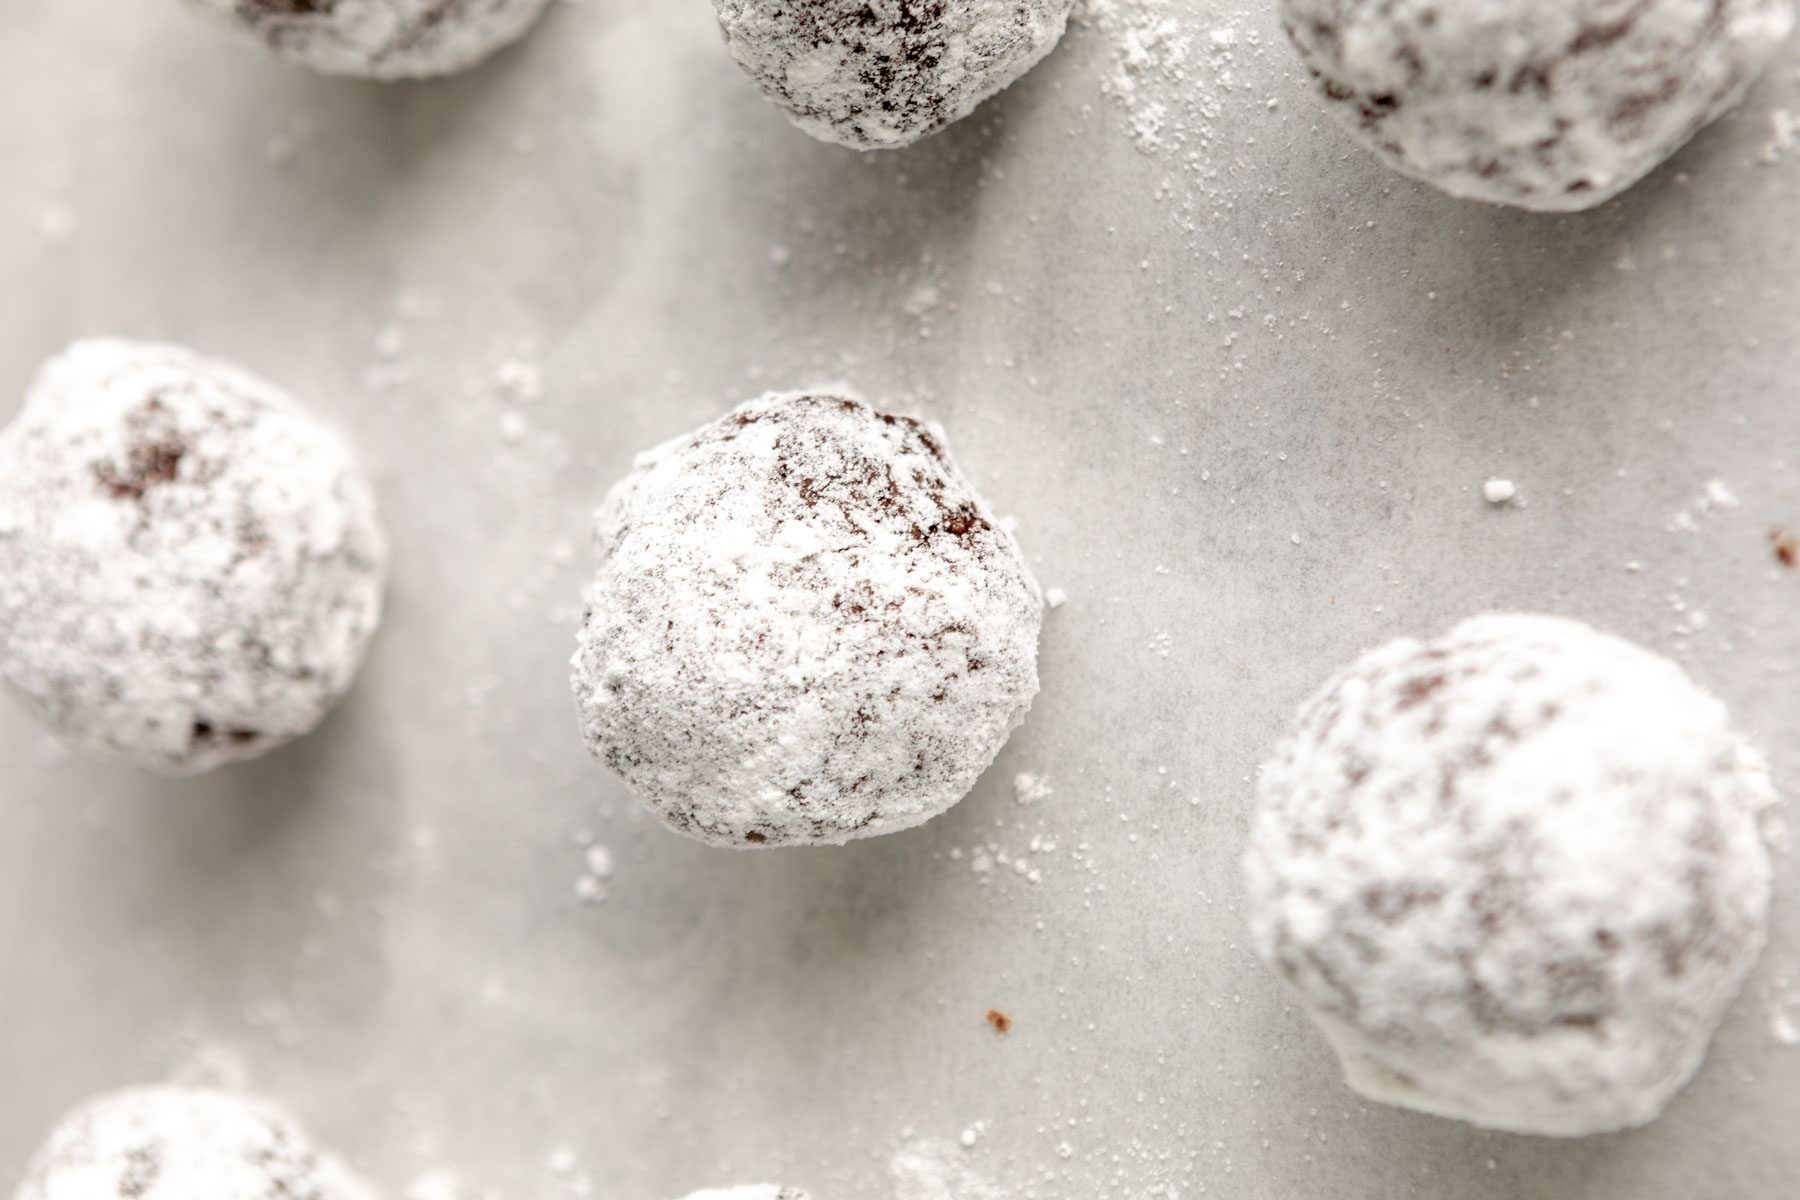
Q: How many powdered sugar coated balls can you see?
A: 8